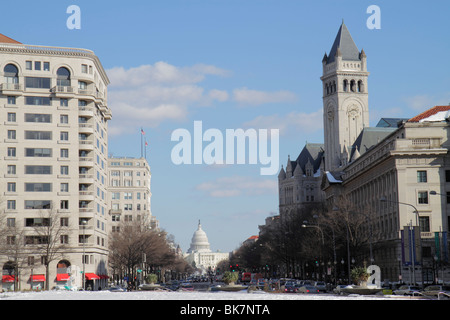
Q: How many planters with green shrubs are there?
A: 3